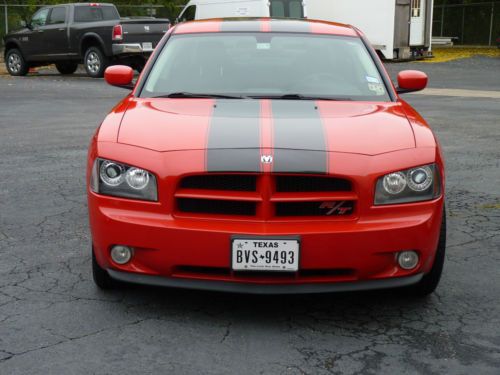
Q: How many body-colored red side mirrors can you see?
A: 2